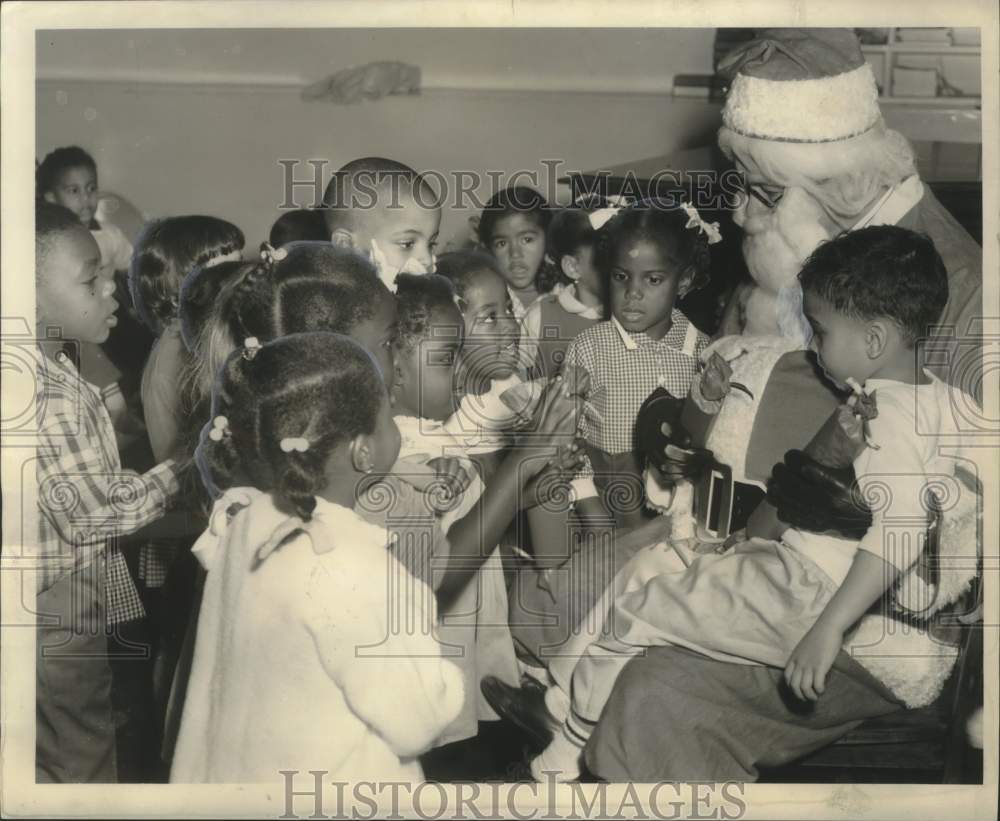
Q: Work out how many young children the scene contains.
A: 14